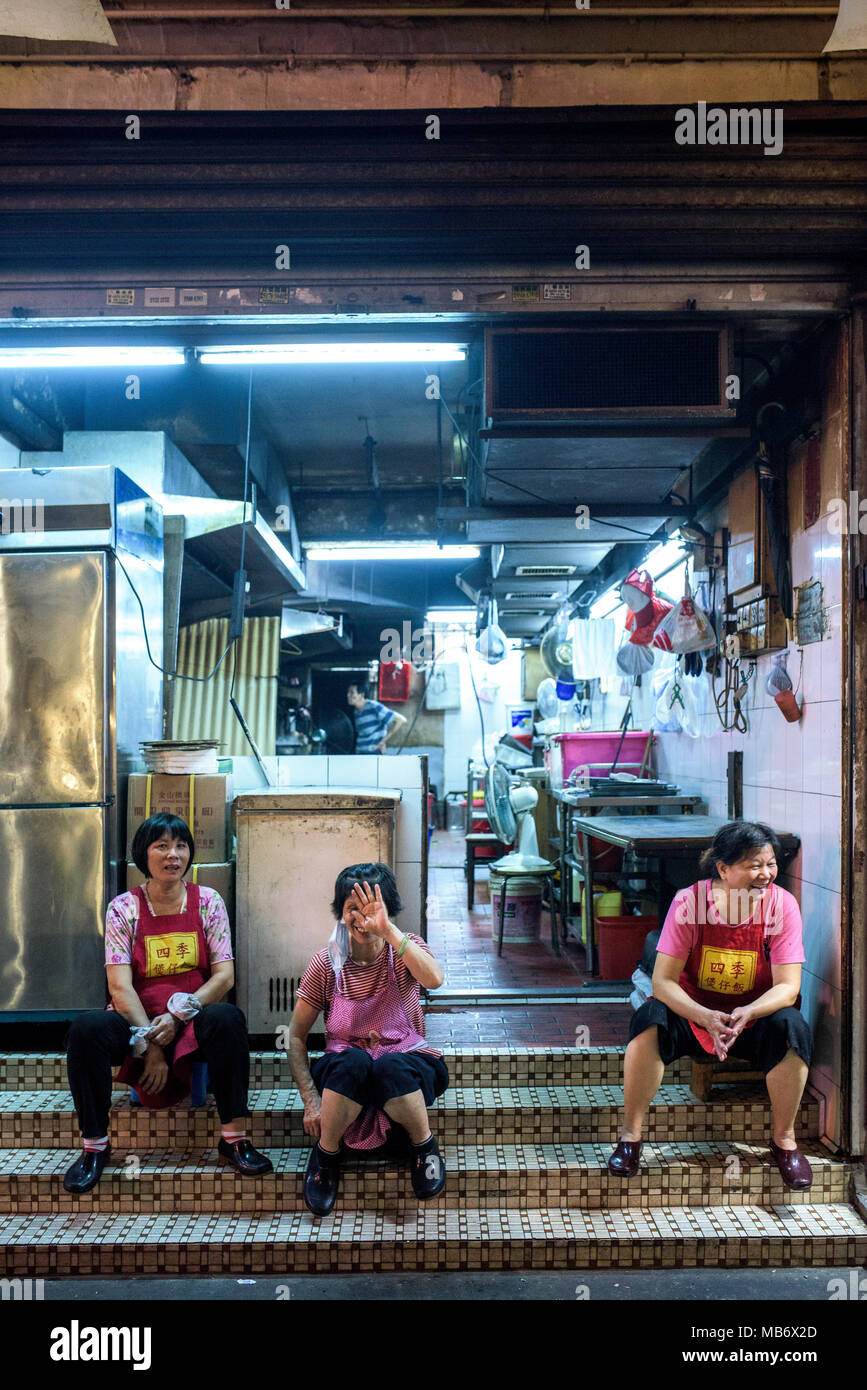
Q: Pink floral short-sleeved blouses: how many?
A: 1